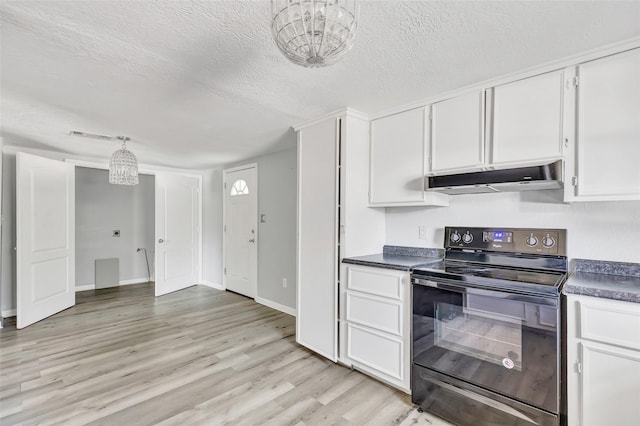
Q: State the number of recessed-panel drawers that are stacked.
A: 3